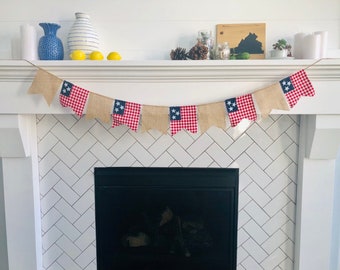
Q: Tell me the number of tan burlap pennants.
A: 5